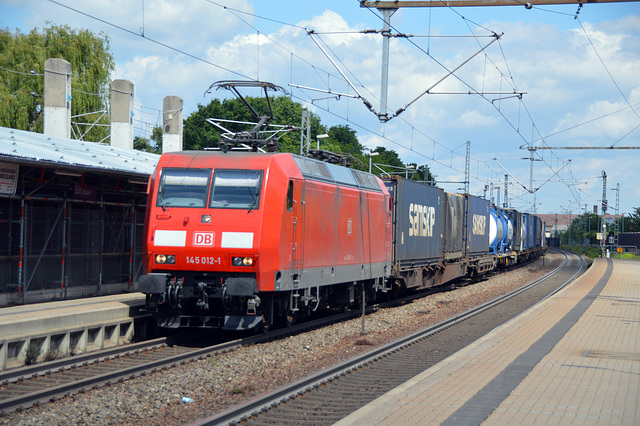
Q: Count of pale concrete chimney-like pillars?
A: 3